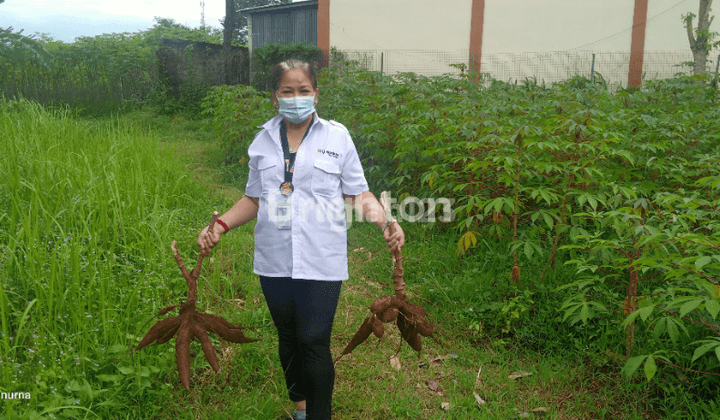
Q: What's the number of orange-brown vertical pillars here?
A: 3